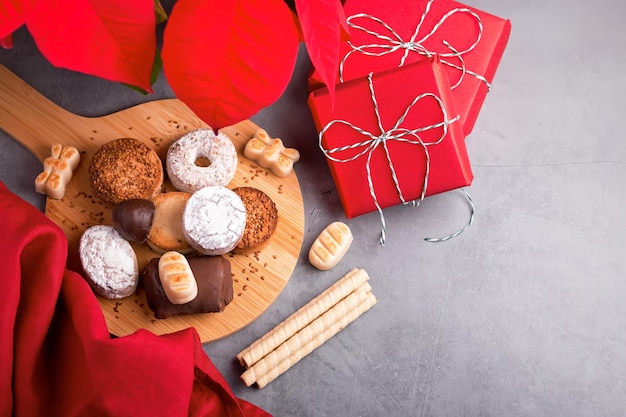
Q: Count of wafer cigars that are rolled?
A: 4